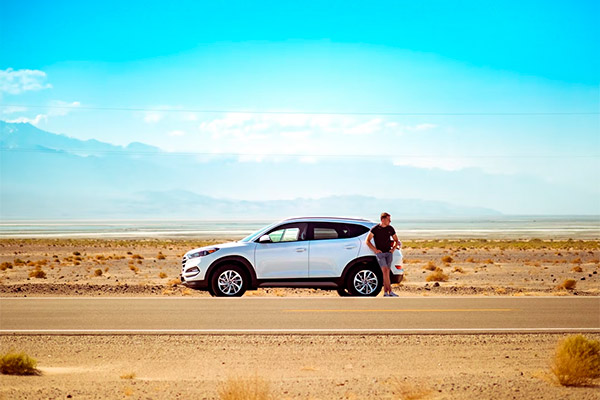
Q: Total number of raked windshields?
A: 1